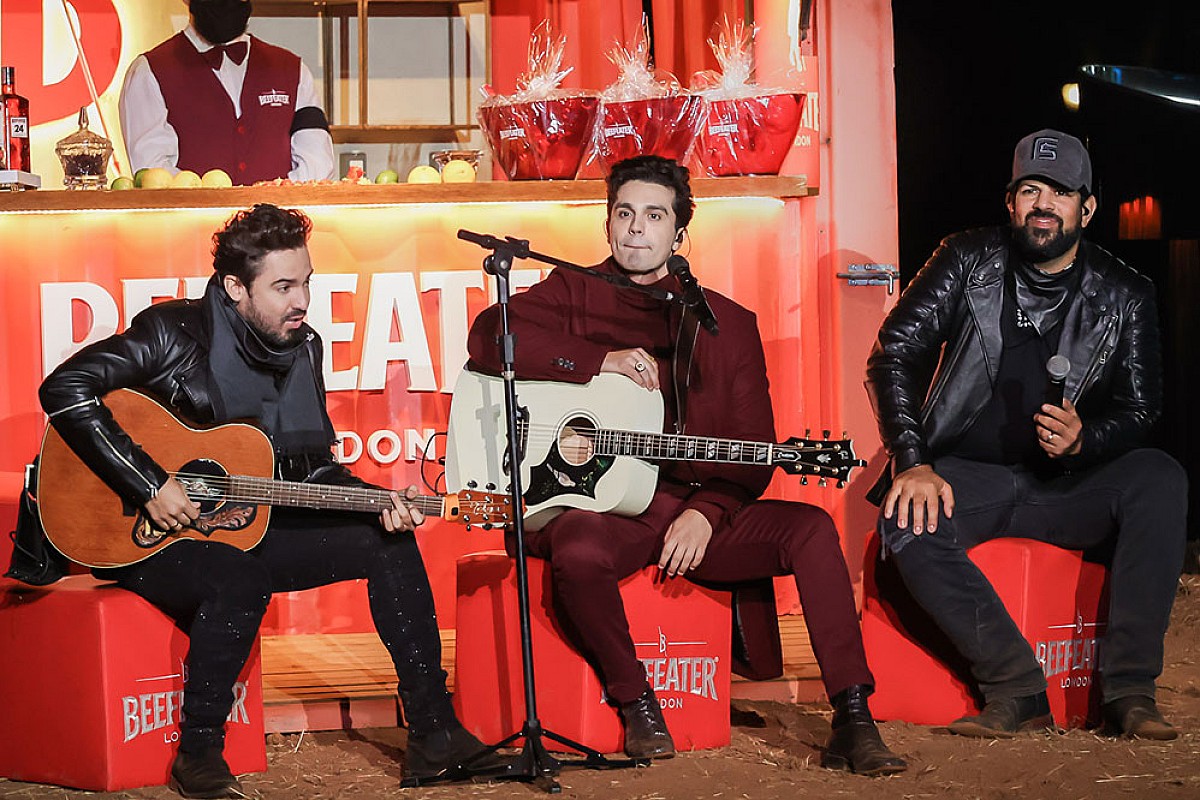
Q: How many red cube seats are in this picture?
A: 3